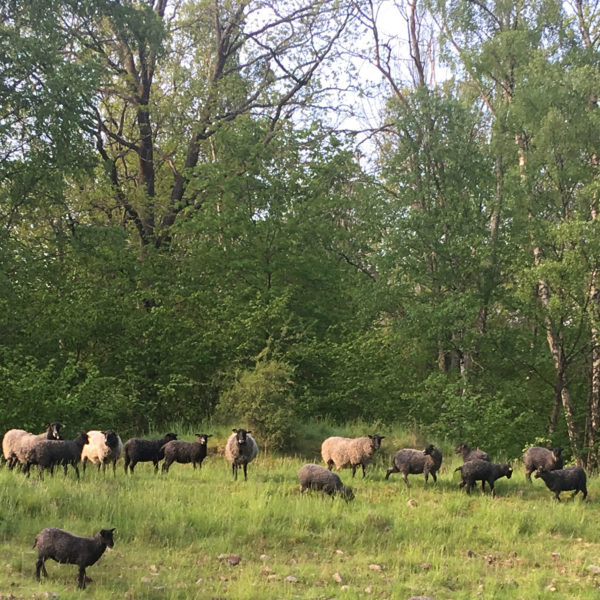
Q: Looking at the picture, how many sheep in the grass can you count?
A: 14